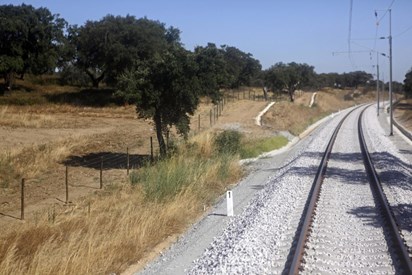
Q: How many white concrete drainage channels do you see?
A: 2